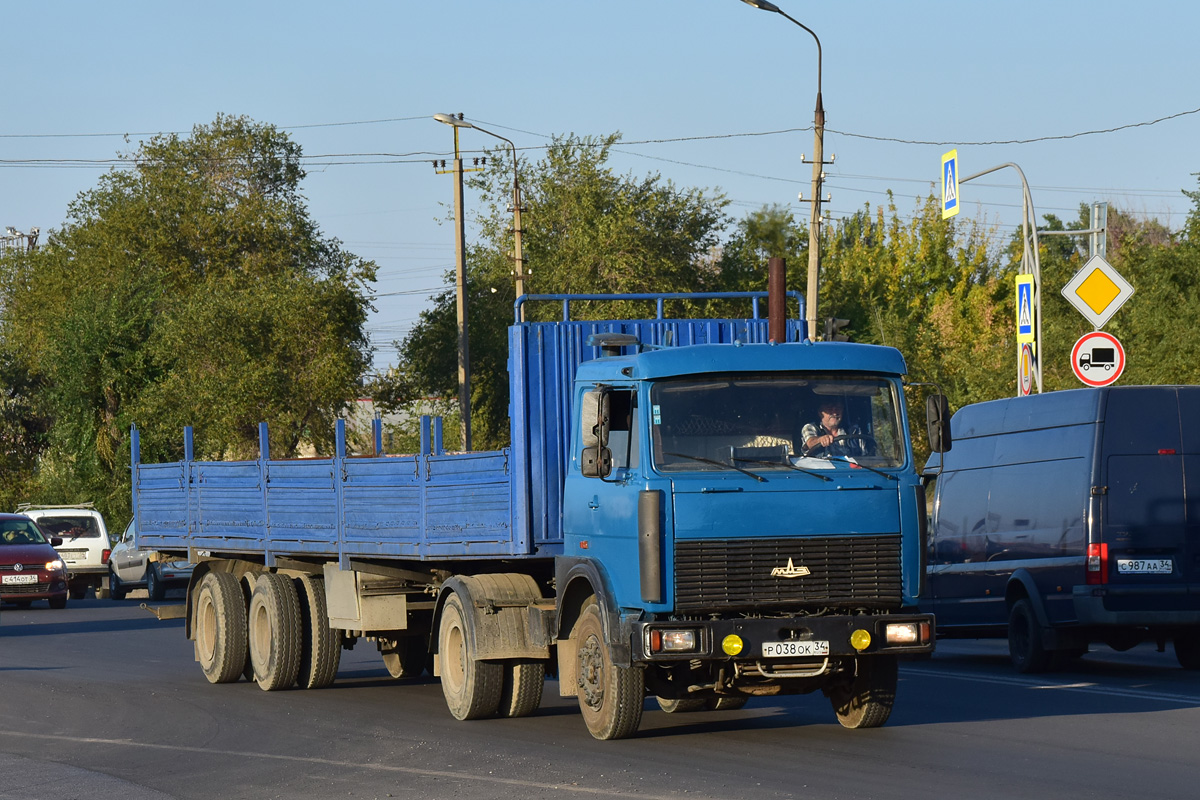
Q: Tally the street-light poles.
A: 2